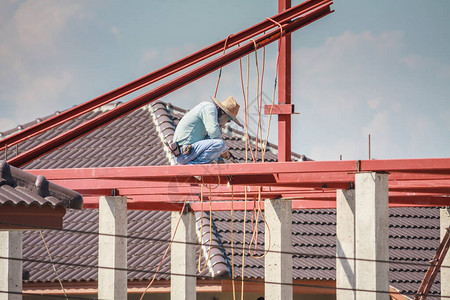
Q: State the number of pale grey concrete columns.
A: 7